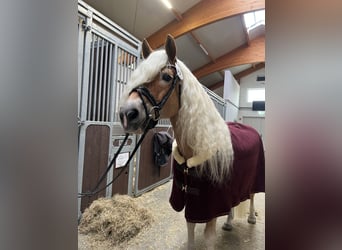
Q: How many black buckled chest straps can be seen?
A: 2